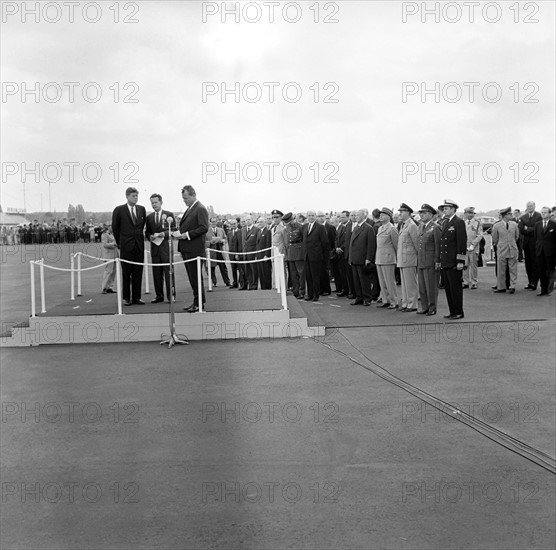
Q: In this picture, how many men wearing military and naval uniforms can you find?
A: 8